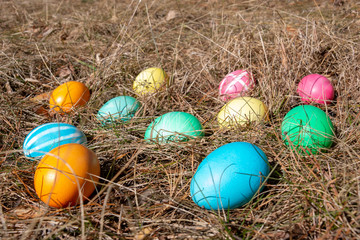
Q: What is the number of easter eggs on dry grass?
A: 11